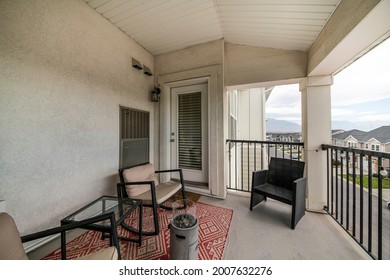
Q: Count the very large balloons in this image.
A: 0